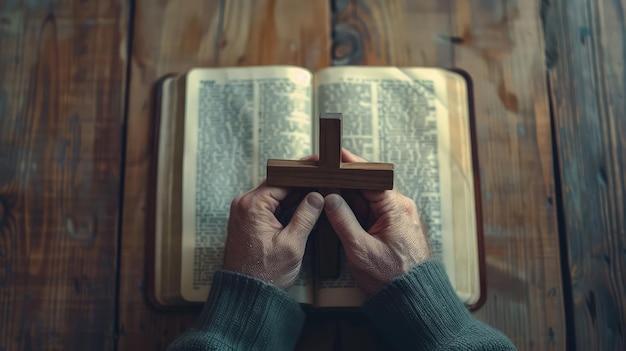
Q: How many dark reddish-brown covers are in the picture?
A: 1